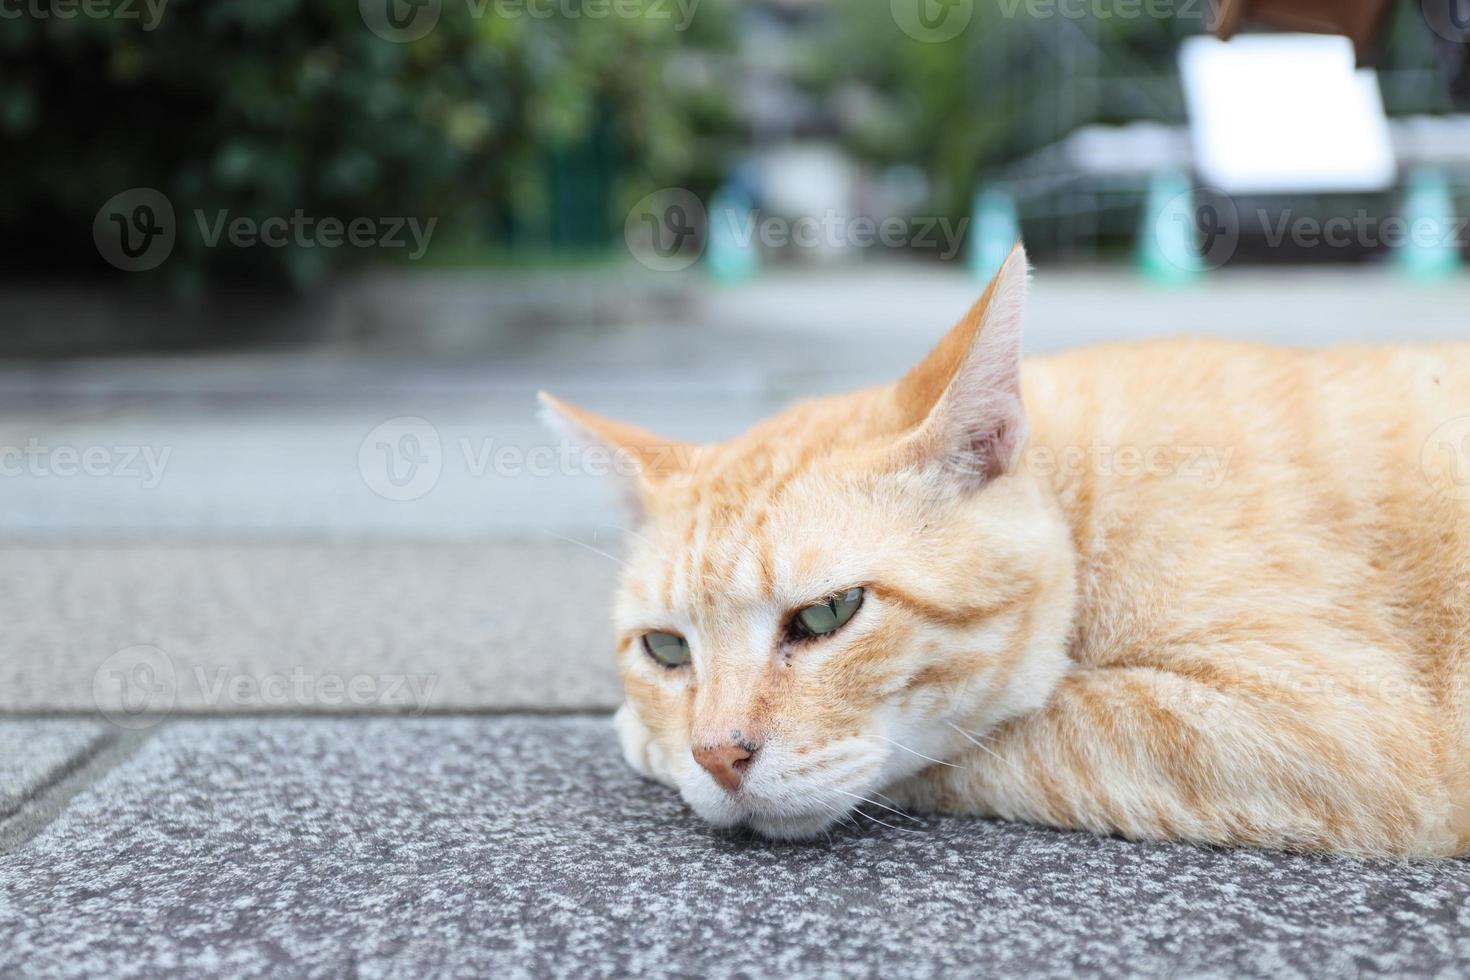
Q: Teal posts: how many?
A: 4